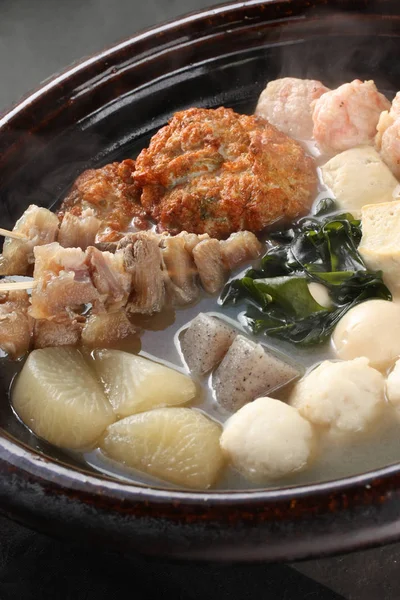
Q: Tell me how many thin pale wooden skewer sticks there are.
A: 2